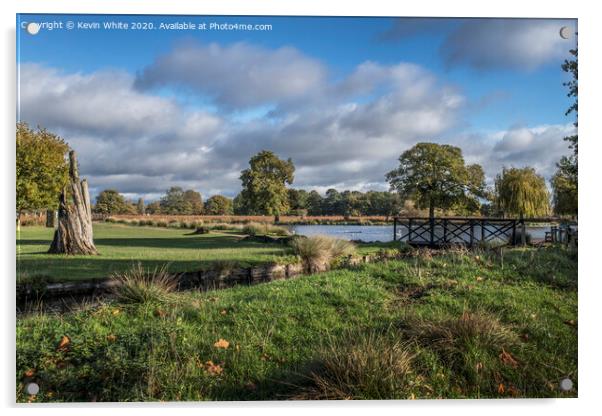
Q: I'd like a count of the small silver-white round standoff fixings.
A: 4